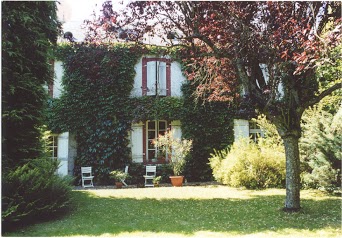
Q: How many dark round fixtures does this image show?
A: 3